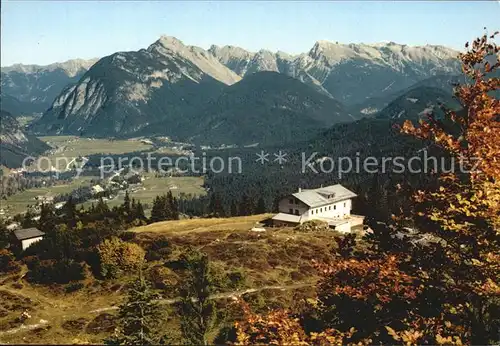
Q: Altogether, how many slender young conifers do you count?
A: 2